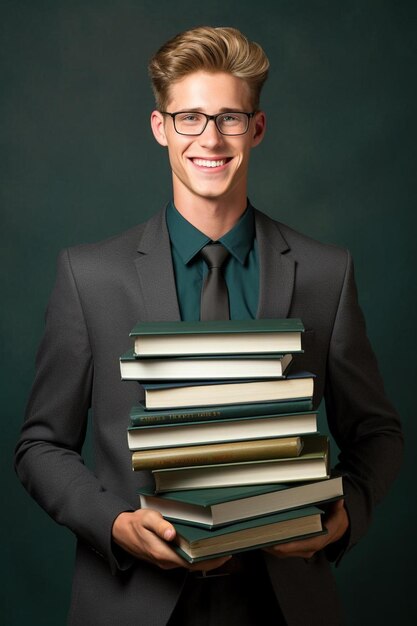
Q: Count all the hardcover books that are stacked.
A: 9